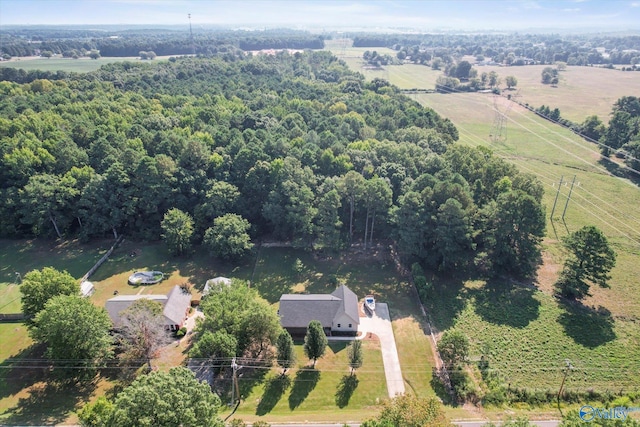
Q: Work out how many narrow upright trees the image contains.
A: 3